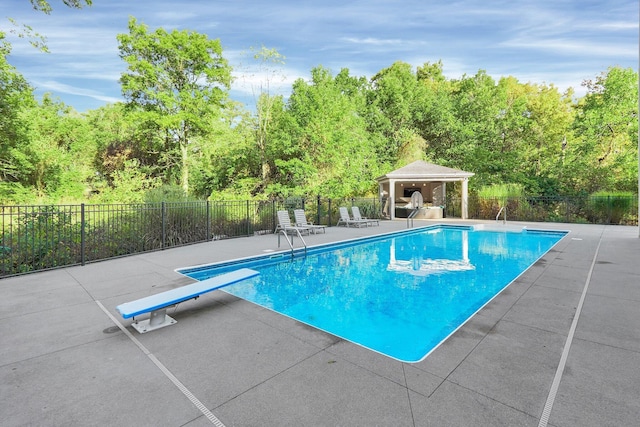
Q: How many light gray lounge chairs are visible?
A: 4